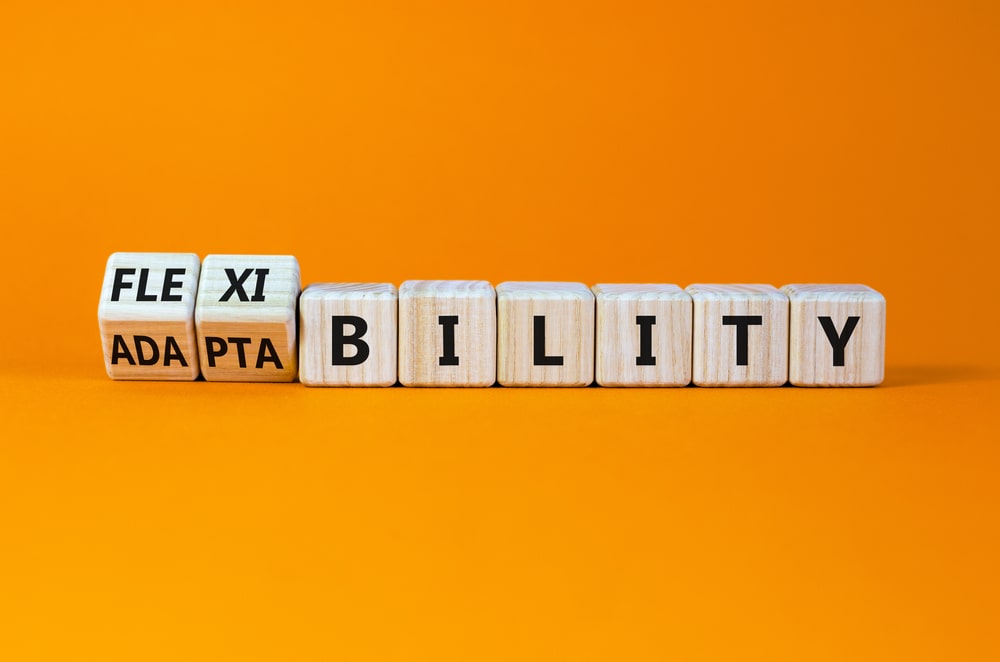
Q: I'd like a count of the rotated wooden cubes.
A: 2